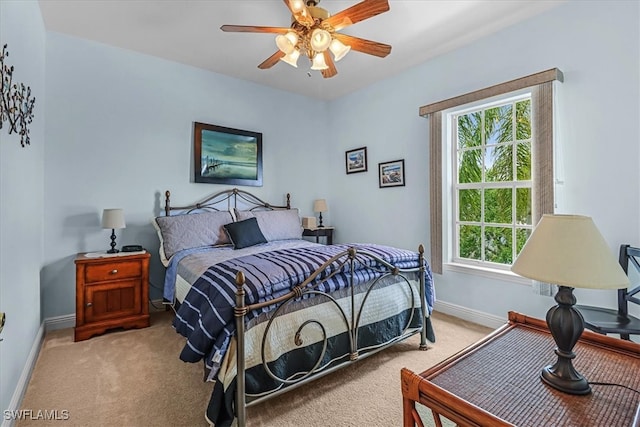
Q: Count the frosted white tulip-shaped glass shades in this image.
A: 5